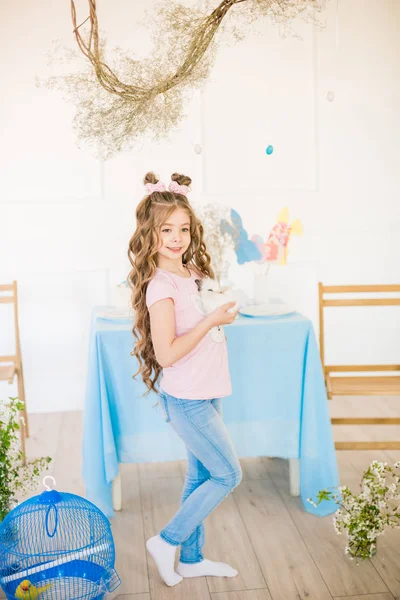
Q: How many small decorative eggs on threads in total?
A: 3